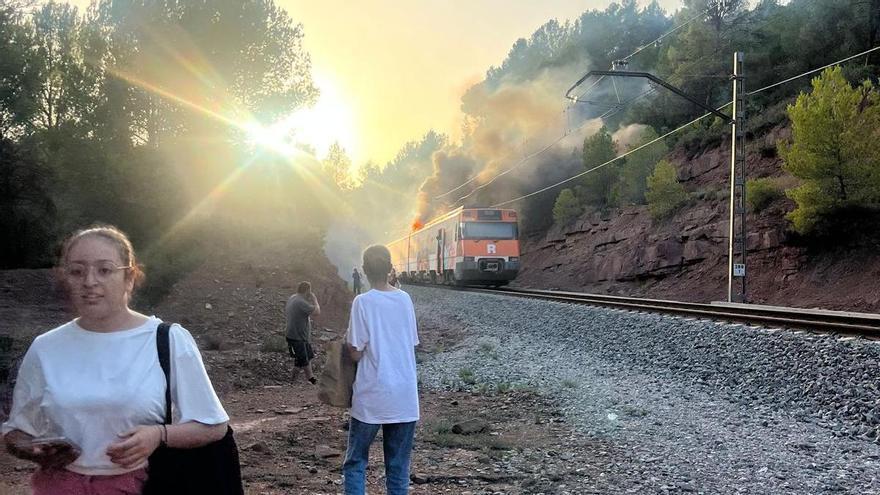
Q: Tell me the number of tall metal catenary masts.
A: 1